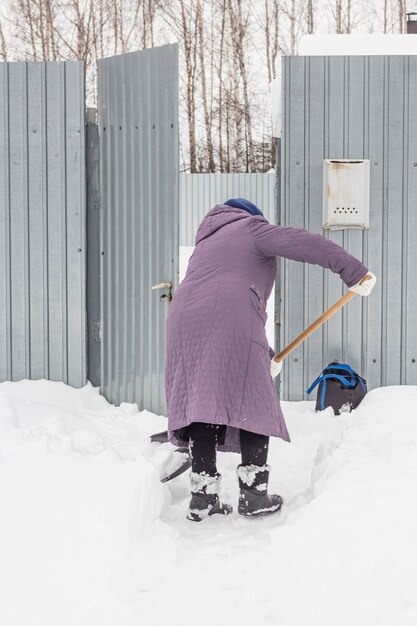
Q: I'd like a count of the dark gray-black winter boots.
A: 2